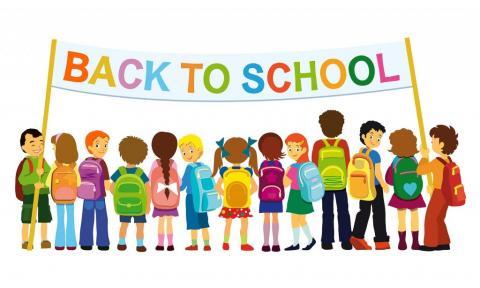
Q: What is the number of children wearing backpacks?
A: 13